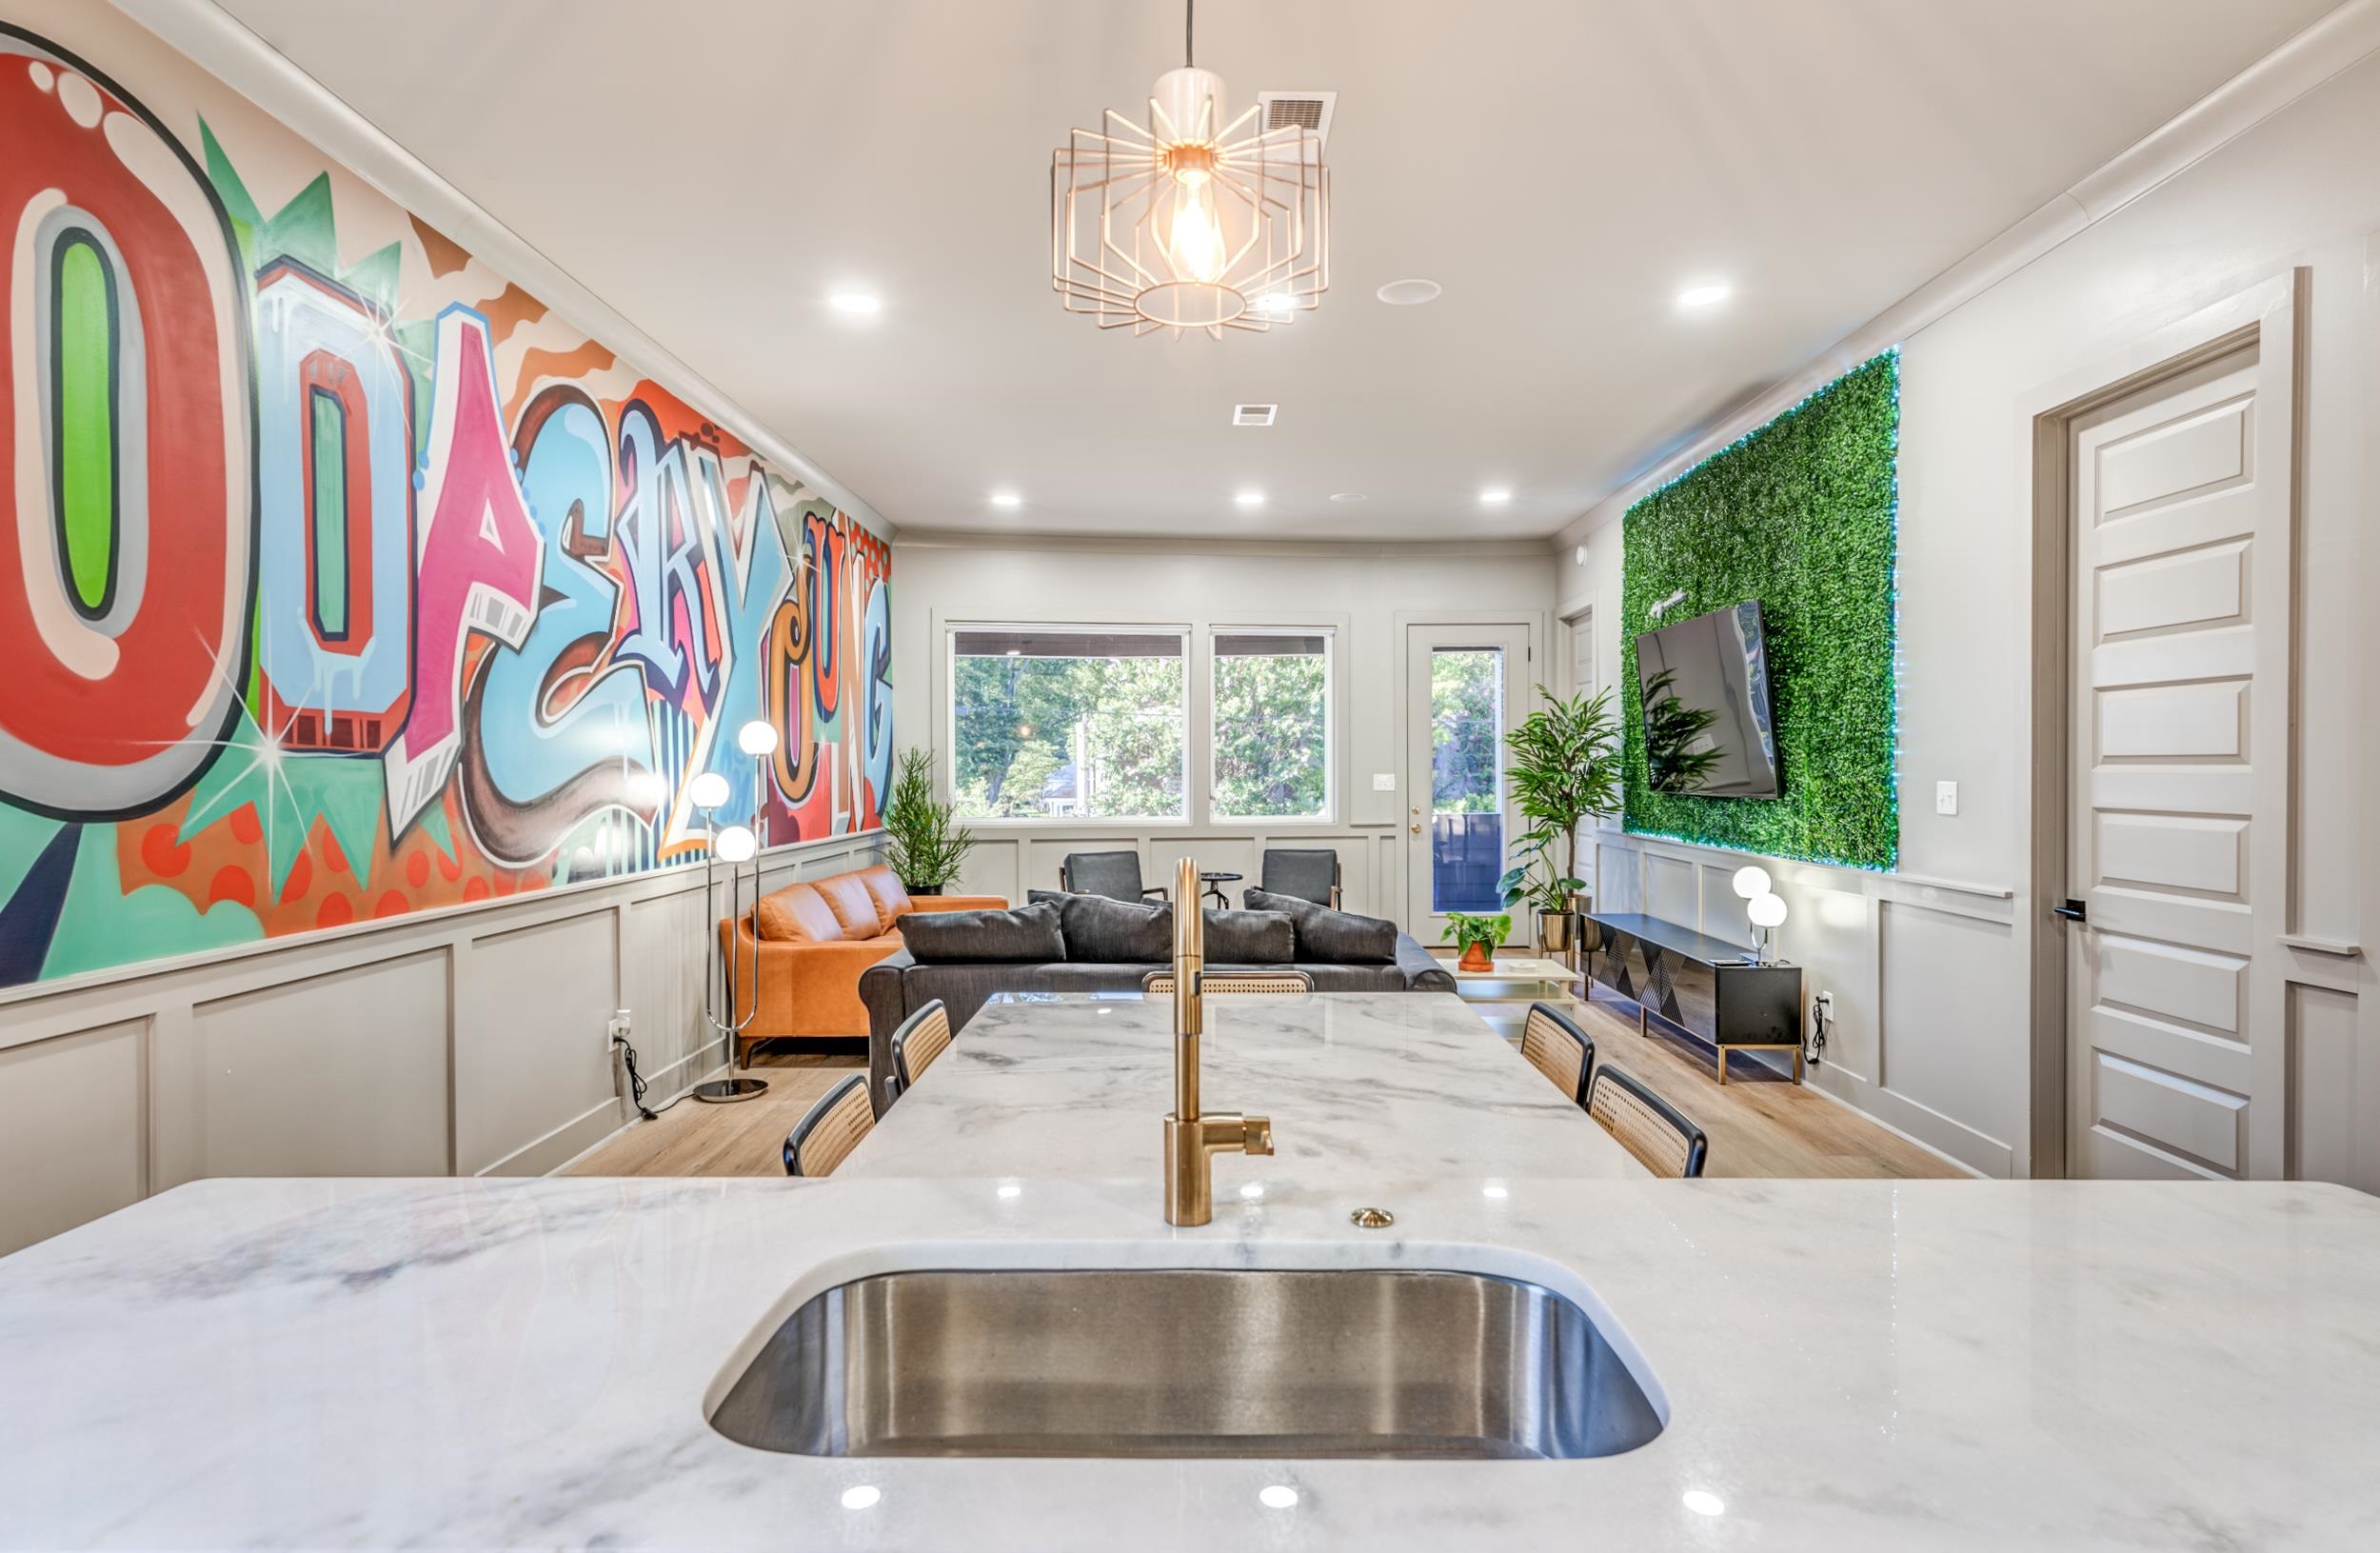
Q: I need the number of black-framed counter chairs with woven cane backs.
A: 5